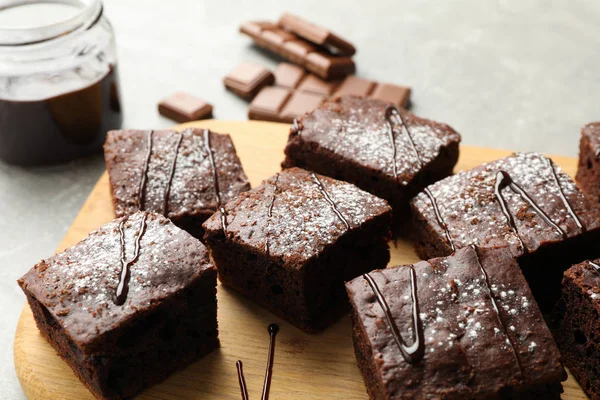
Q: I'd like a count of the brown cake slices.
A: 8